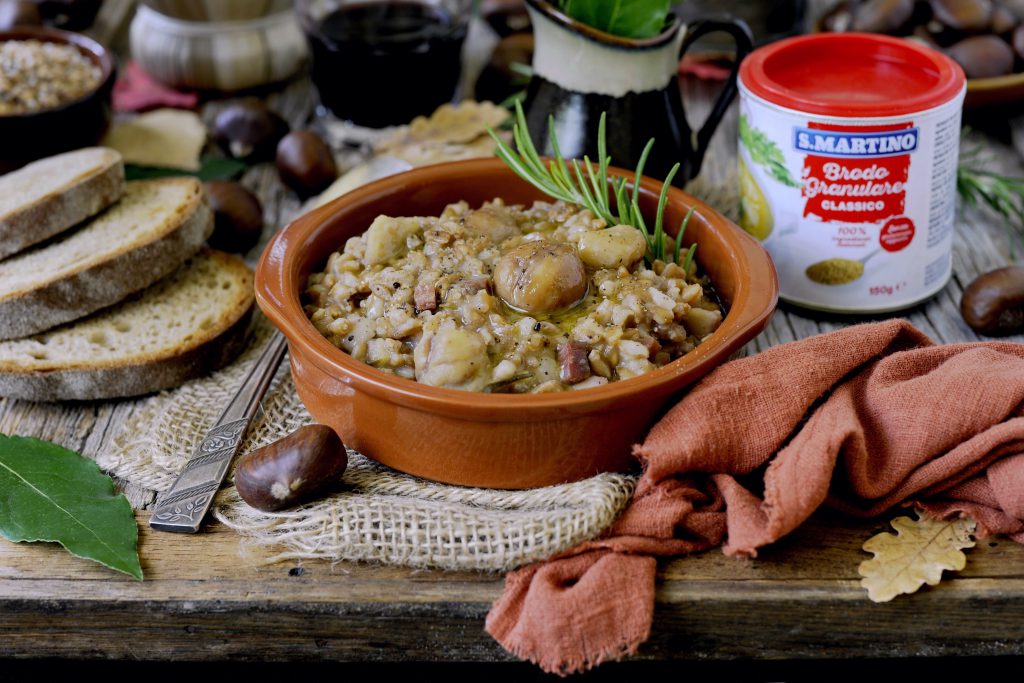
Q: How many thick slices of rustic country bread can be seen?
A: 3